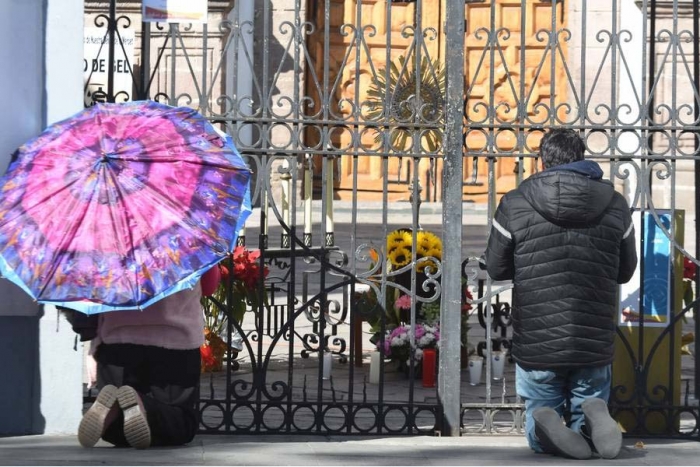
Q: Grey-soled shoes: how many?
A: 2